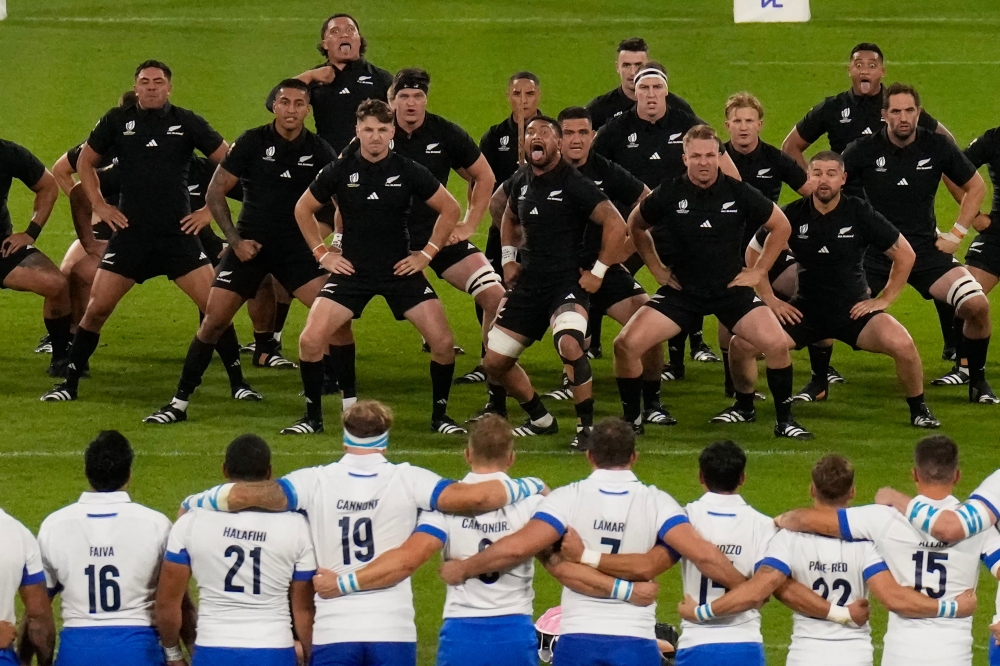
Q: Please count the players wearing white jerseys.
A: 10